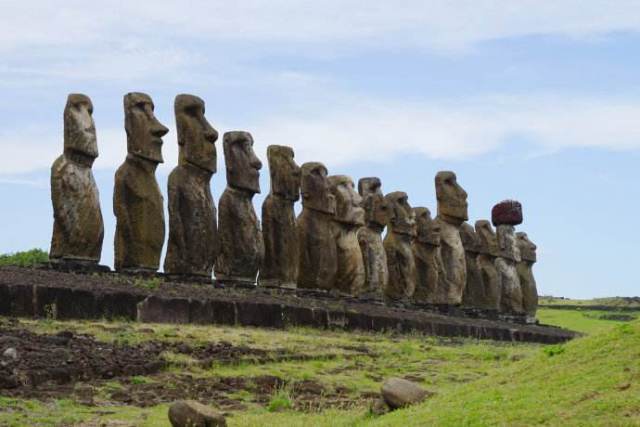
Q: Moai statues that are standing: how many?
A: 15